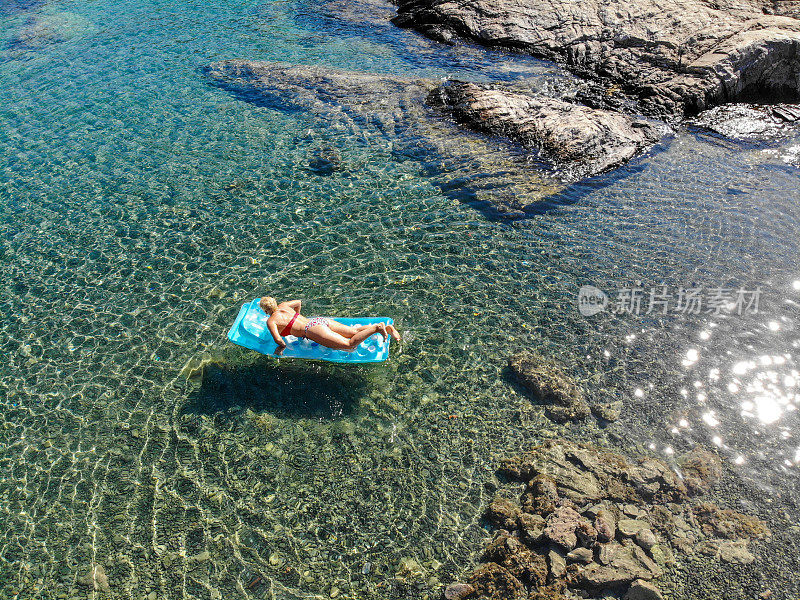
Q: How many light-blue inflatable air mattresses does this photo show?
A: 1